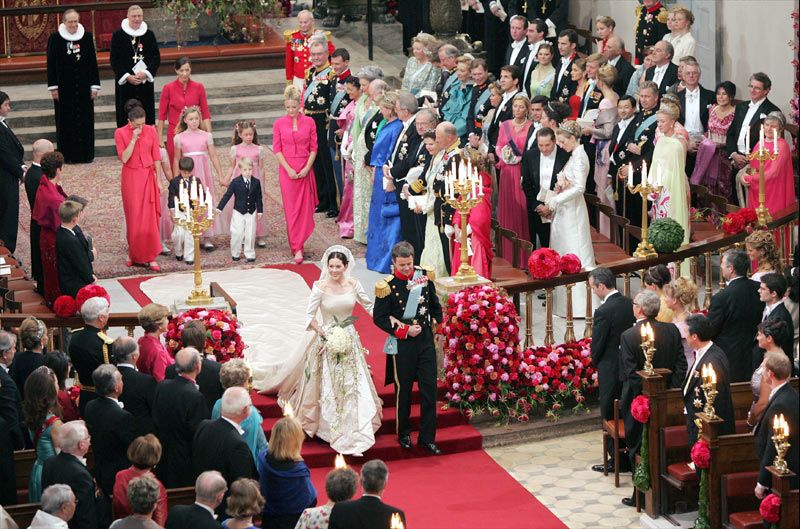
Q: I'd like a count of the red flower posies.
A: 9